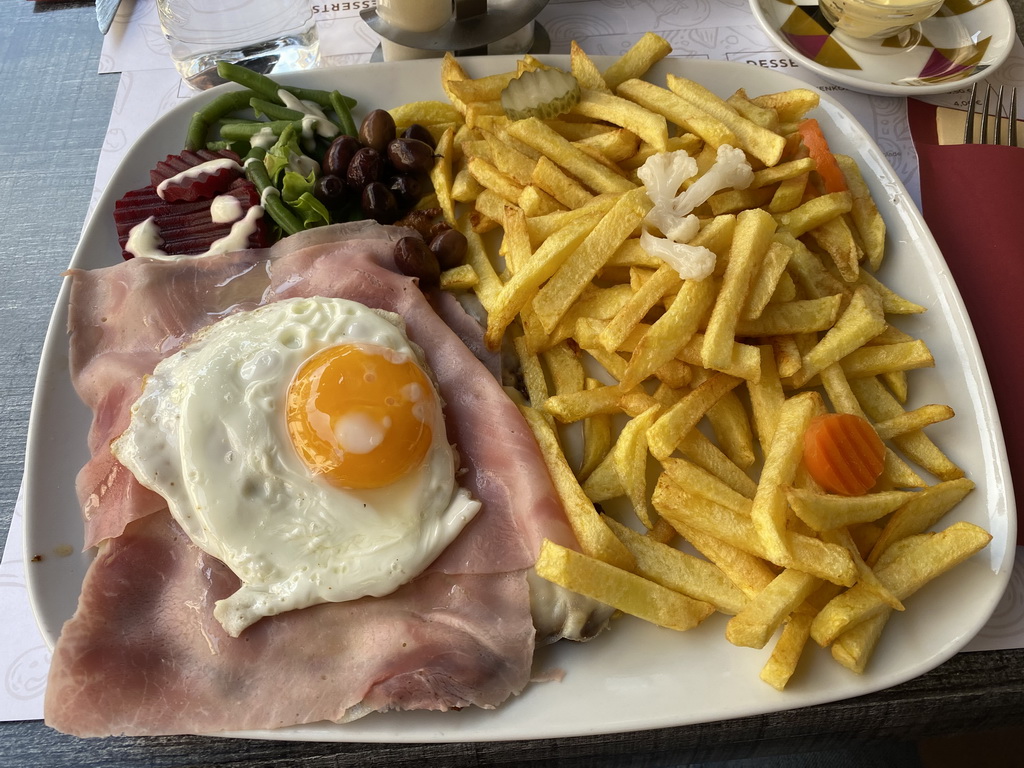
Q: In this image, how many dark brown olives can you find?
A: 10